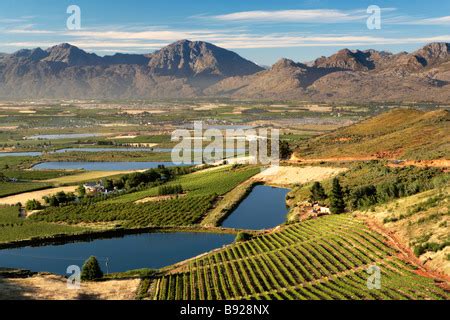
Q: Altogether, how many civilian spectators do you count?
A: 0